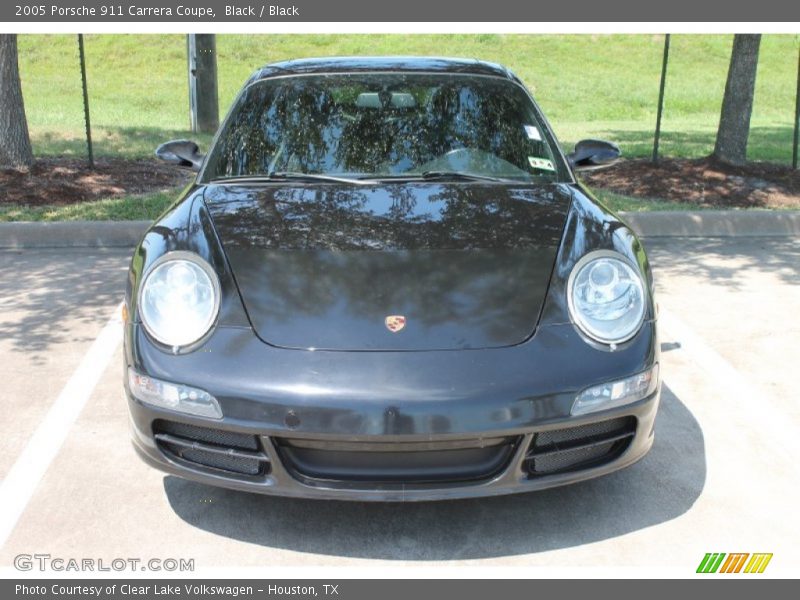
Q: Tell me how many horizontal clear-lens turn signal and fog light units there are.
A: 2